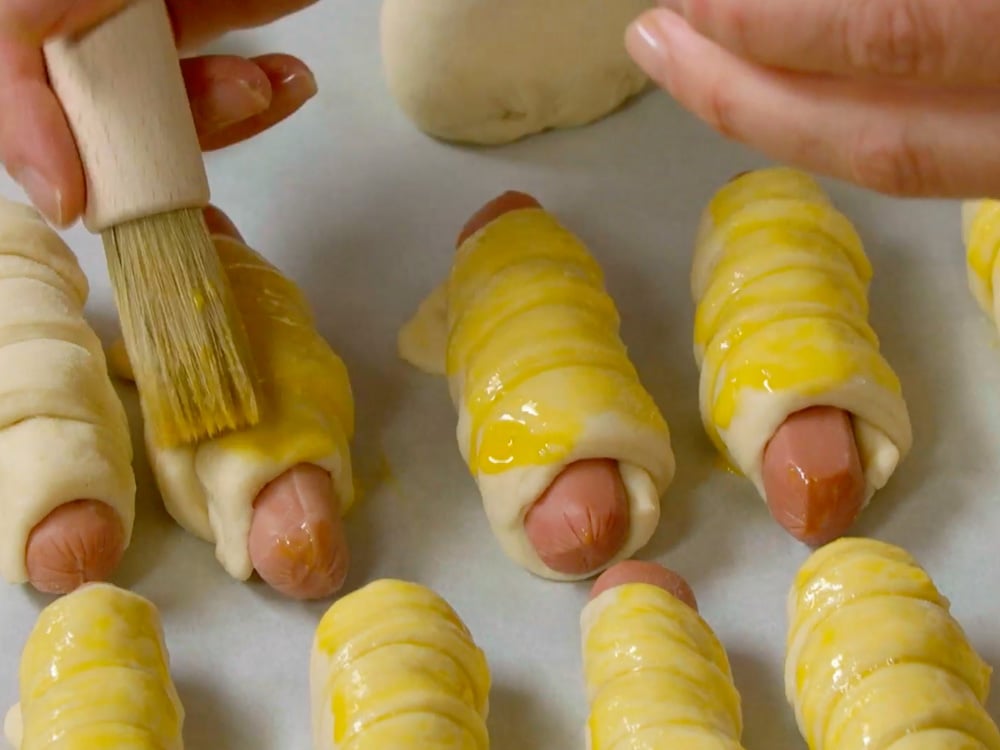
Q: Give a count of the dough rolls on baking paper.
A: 9